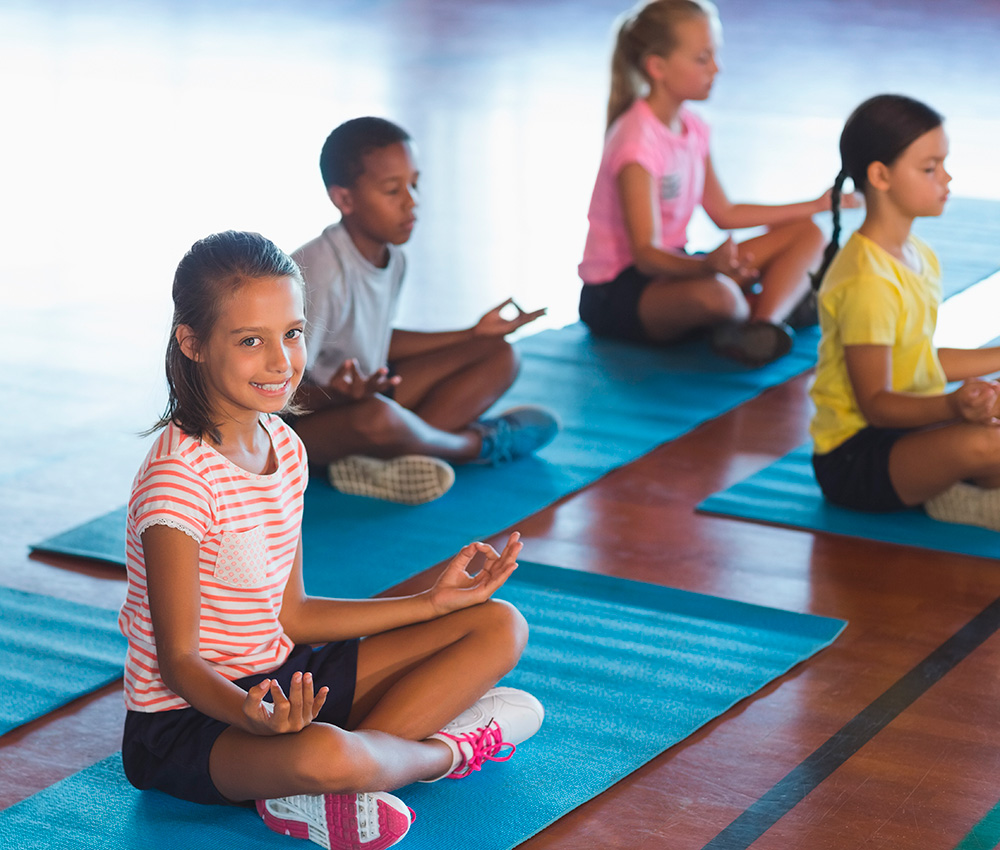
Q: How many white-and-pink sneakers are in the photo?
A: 2